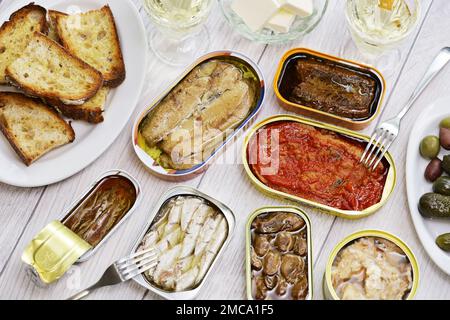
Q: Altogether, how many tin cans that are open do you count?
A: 7